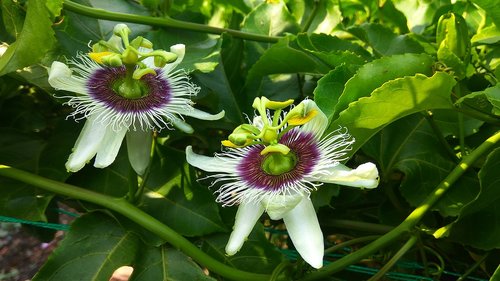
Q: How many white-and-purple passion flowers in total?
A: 2